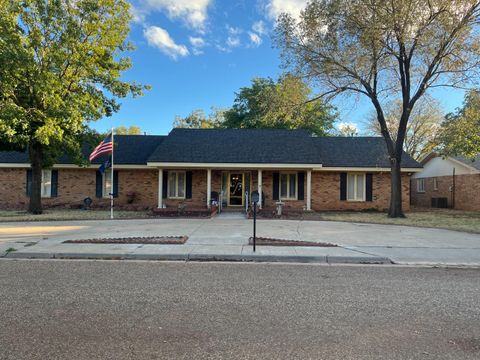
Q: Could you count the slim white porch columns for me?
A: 4